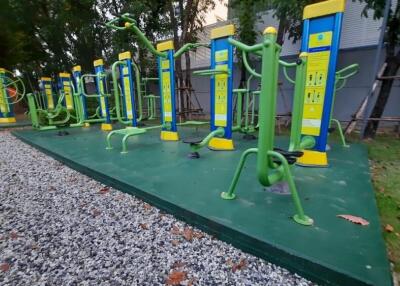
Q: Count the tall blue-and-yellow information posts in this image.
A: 9